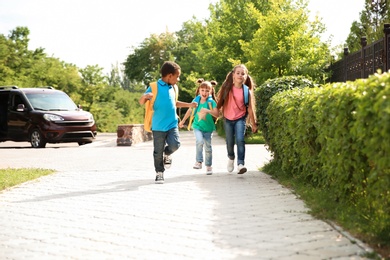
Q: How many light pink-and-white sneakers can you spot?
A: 2